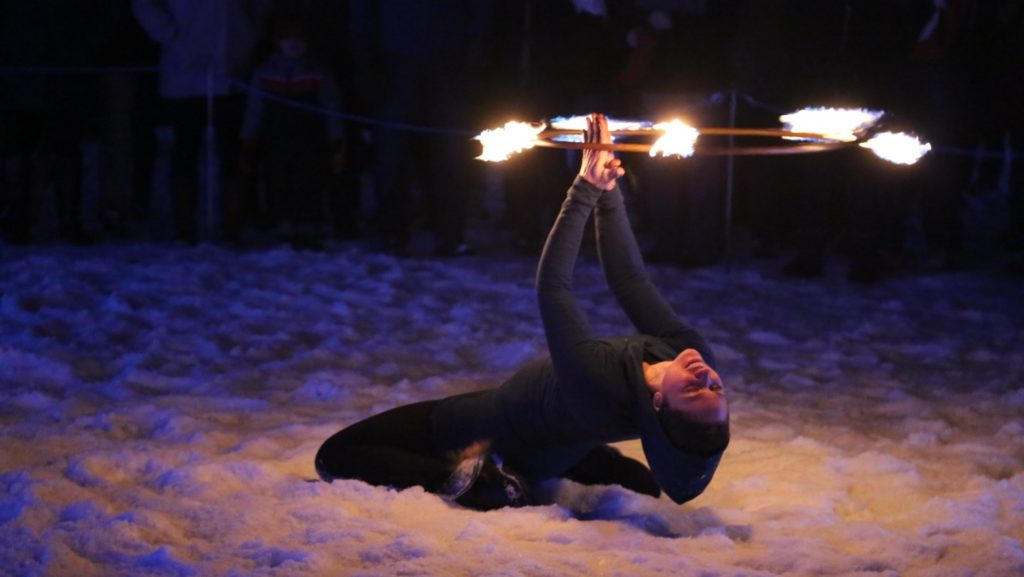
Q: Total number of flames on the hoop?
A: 5